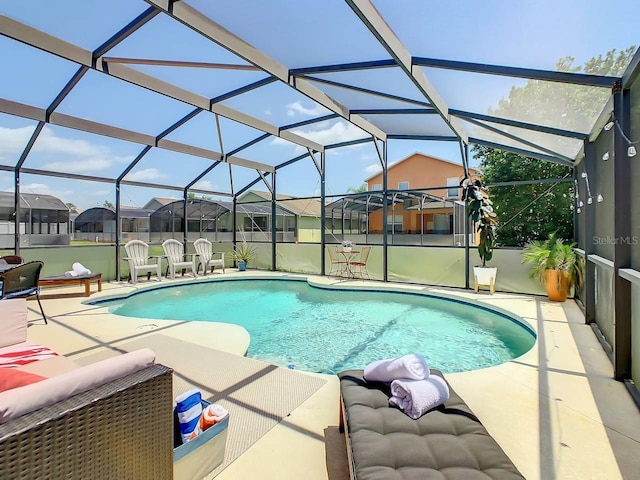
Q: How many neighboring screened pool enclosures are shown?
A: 4